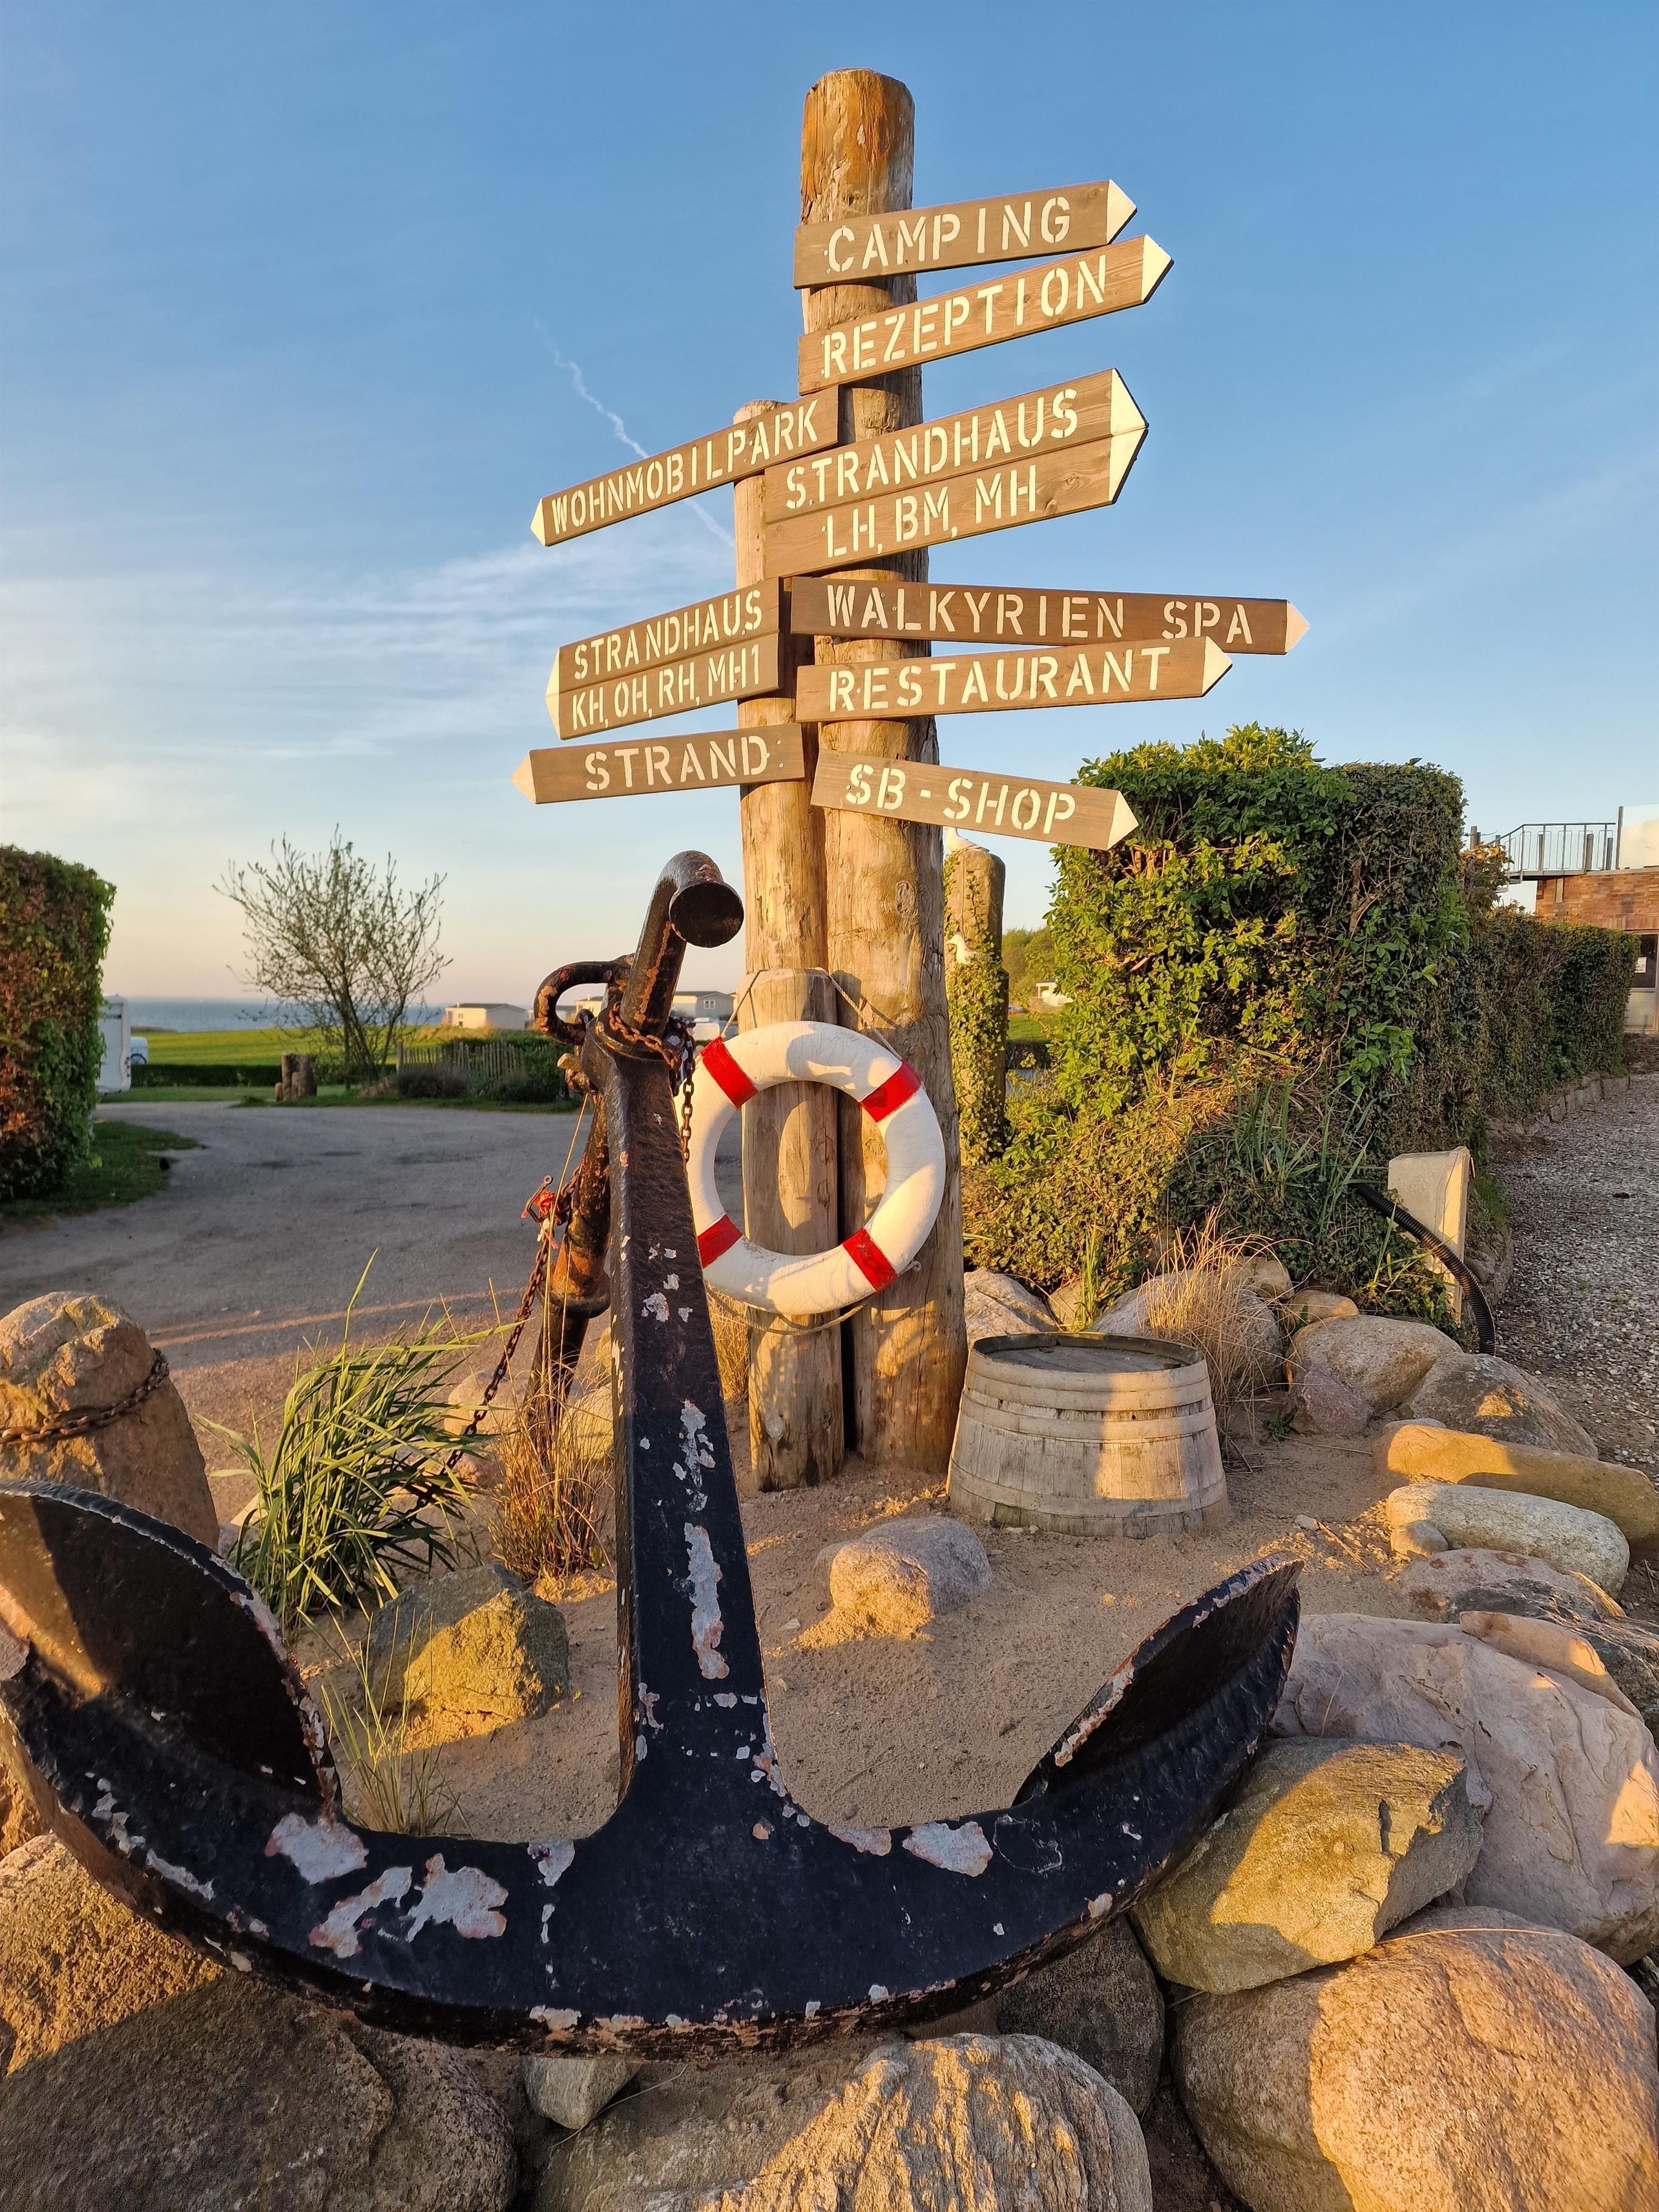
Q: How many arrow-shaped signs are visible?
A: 9